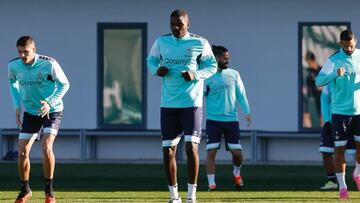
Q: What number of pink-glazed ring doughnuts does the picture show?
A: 0